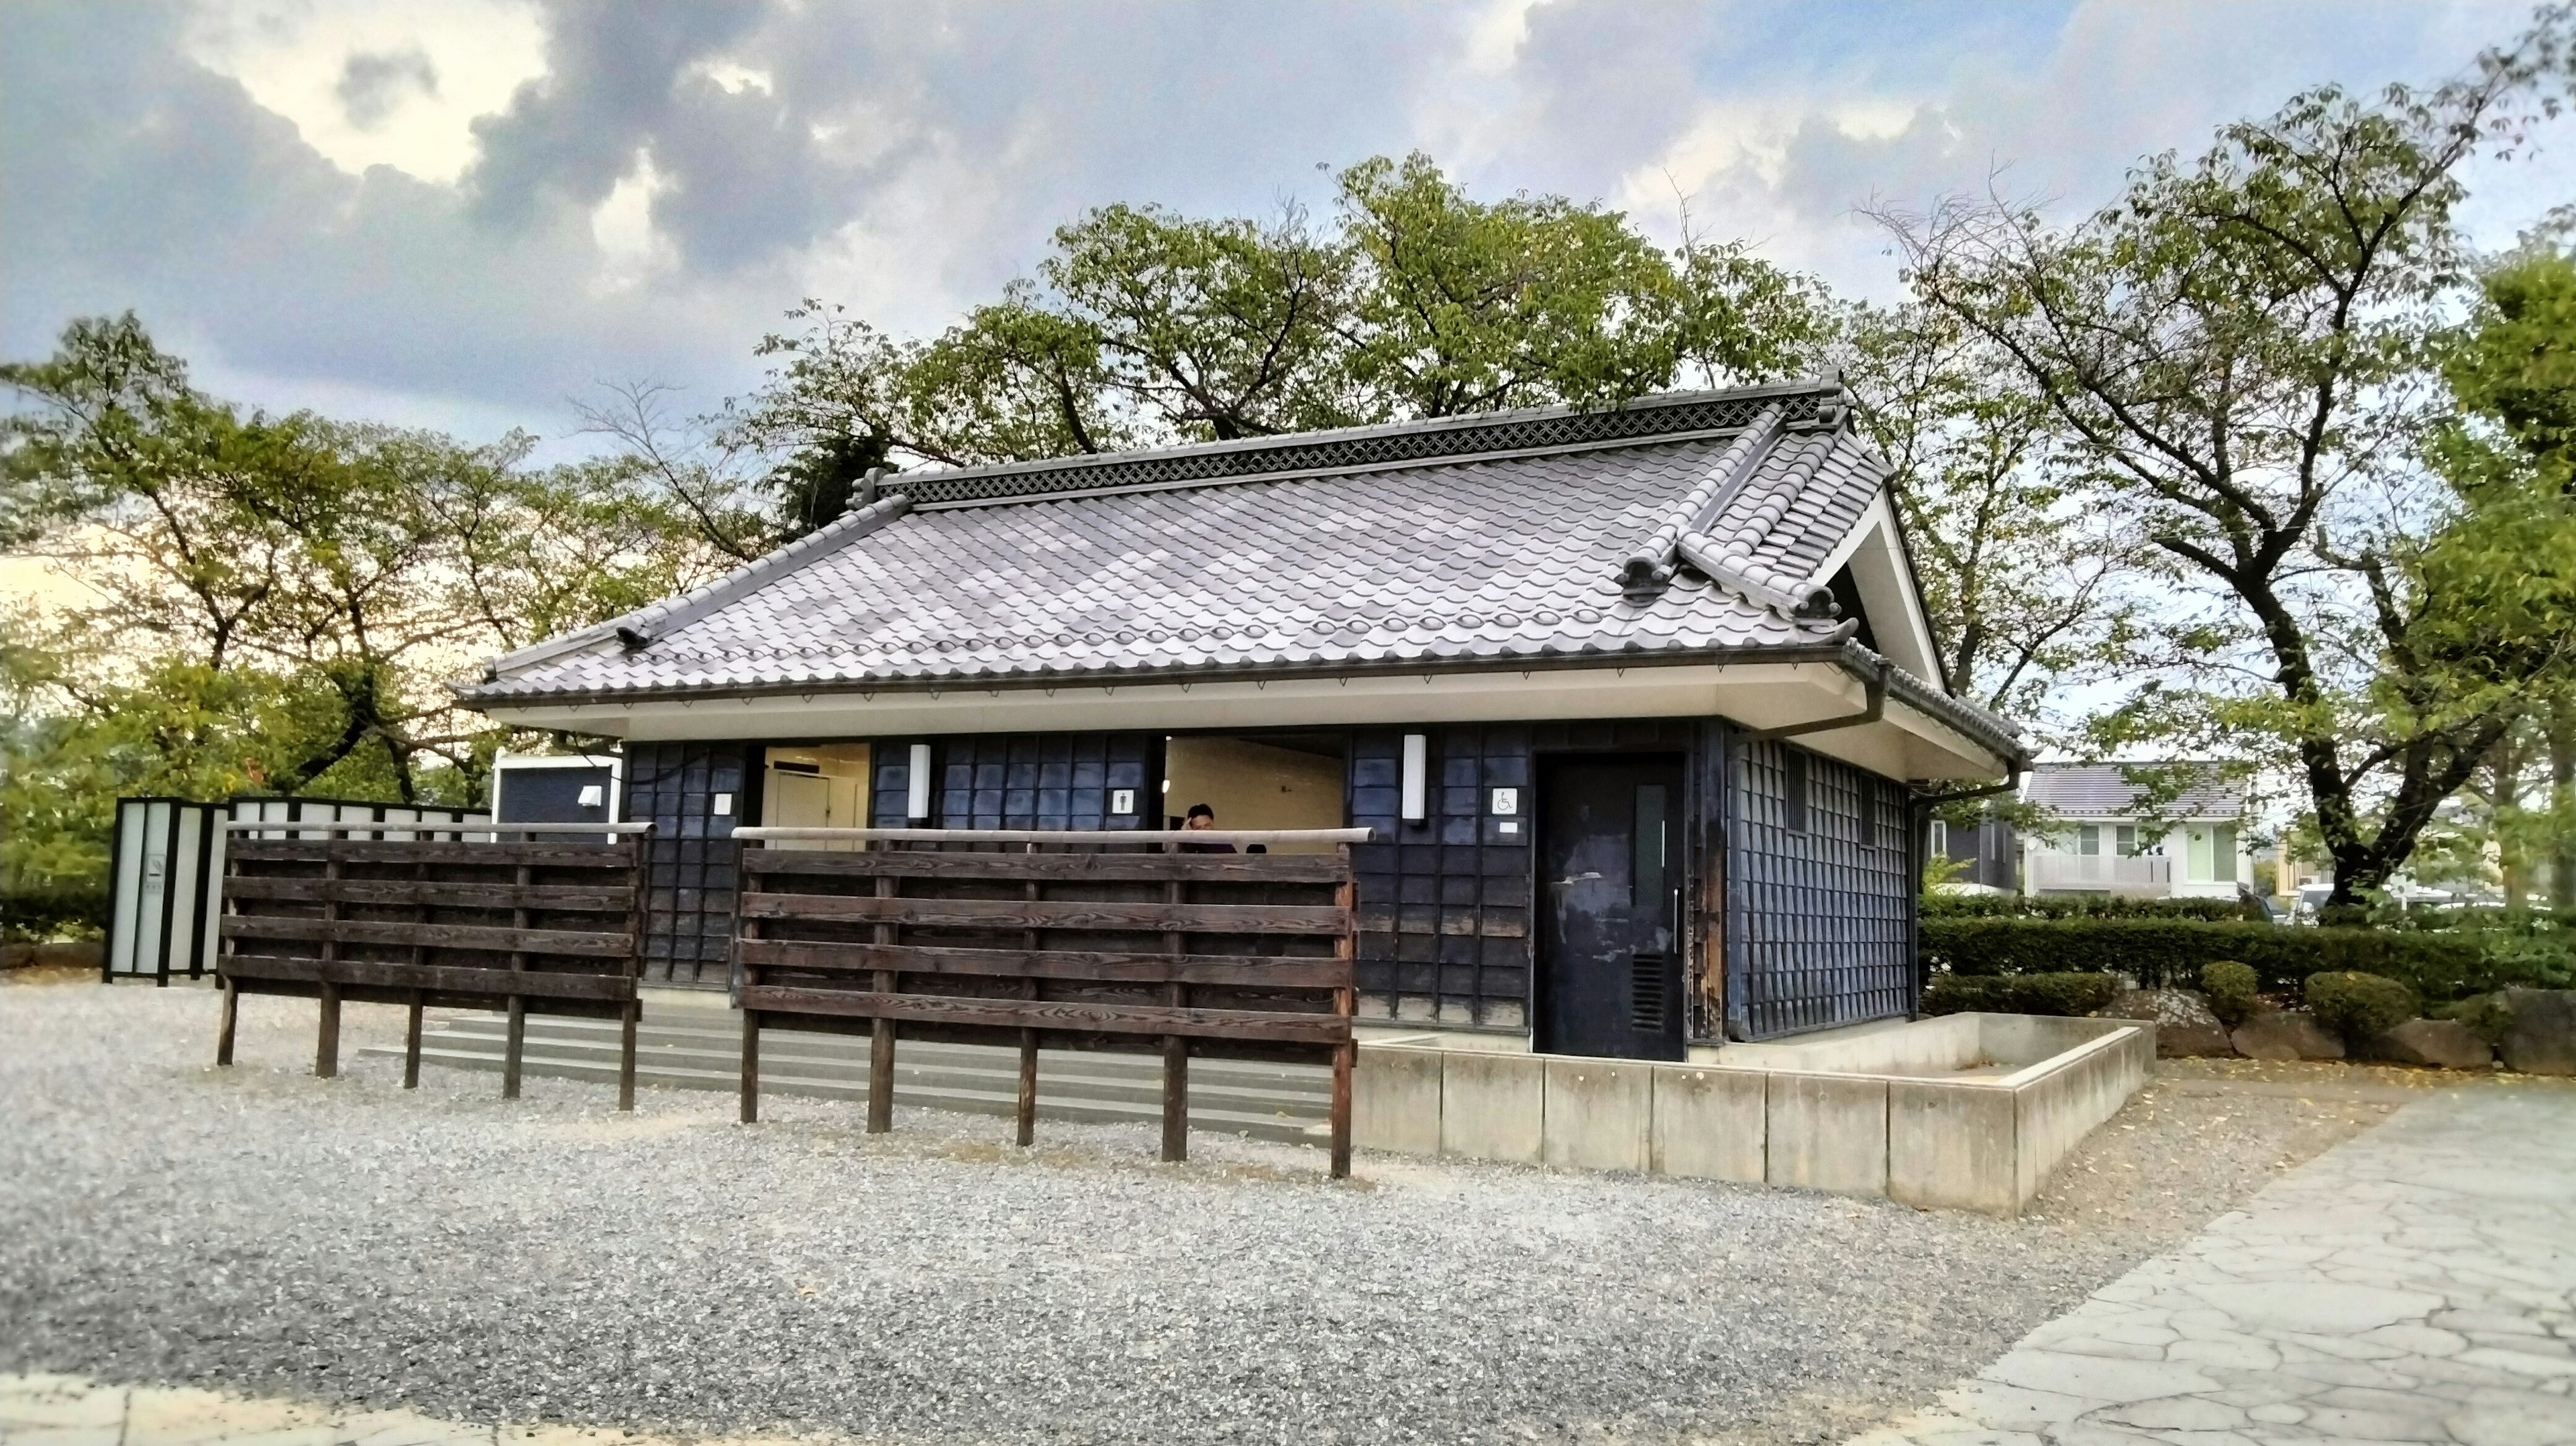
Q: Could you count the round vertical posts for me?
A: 10